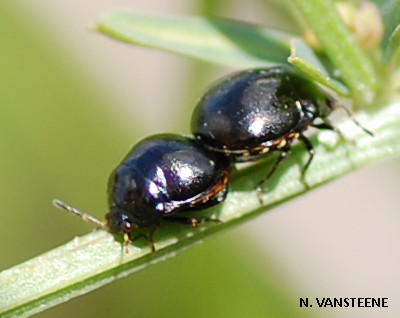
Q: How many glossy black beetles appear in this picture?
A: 2